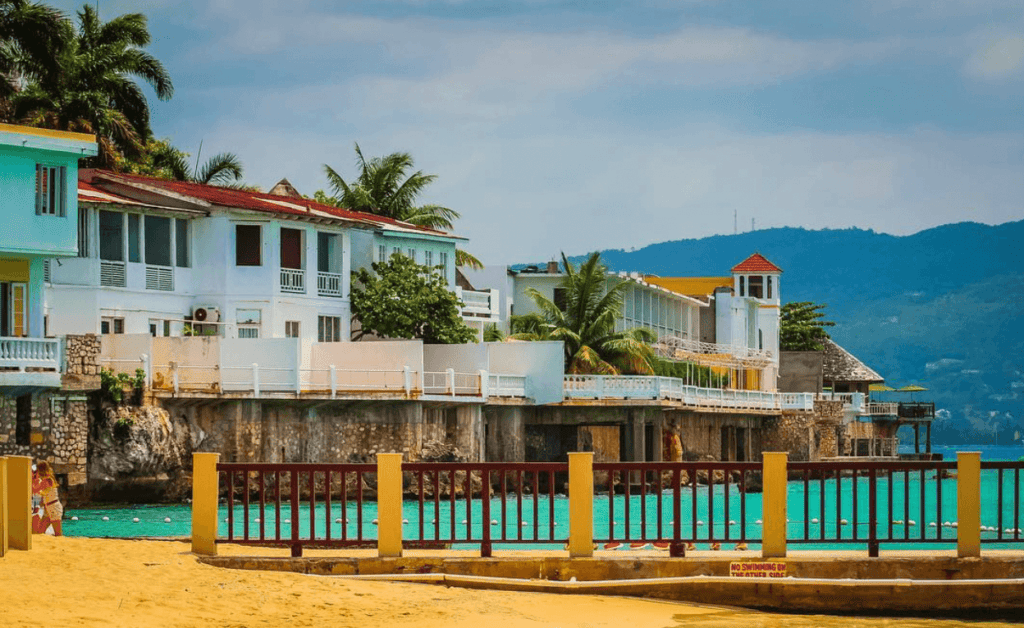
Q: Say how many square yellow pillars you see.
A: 7